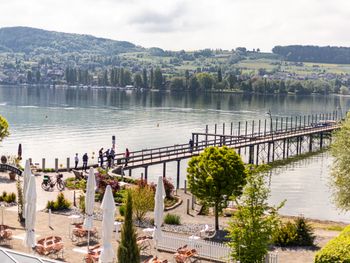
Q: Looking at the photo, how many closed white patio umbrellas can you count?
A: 5